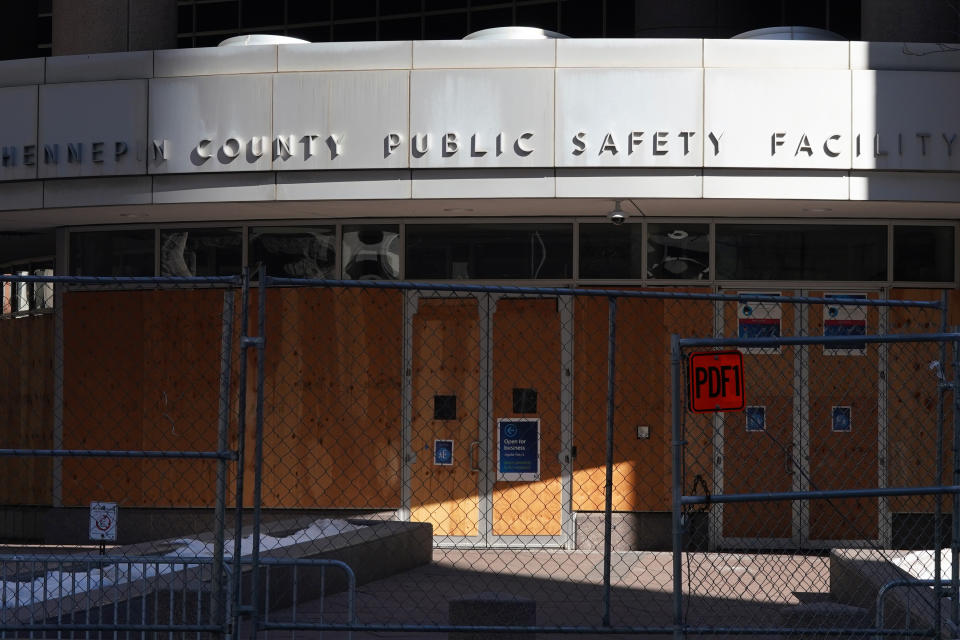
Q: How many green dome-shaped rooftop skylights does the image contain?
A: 0